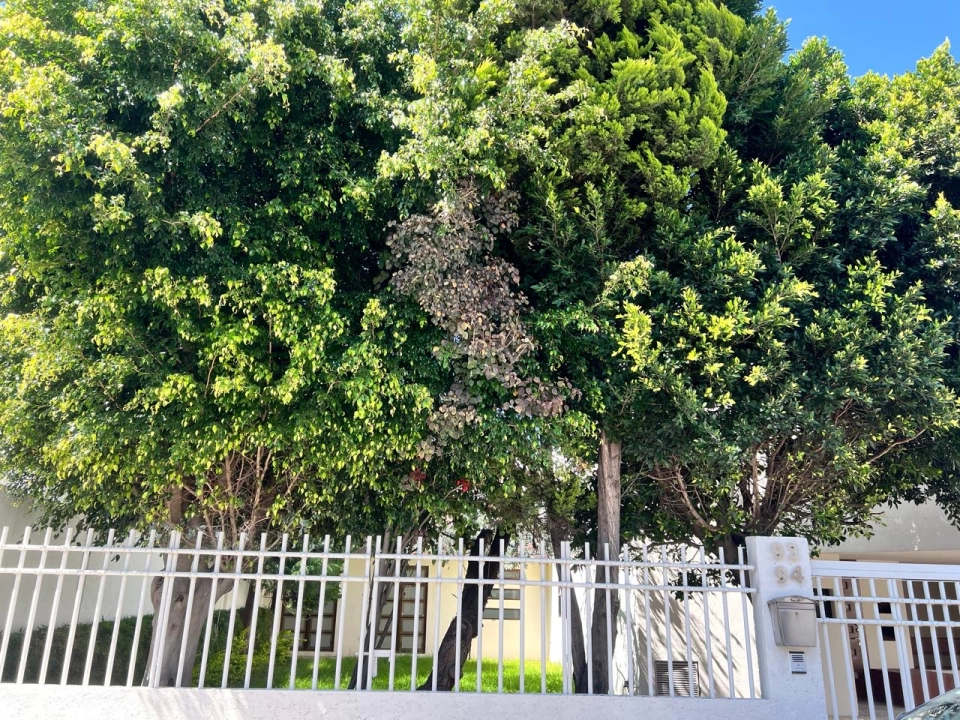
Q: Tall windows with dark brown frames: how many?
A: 2